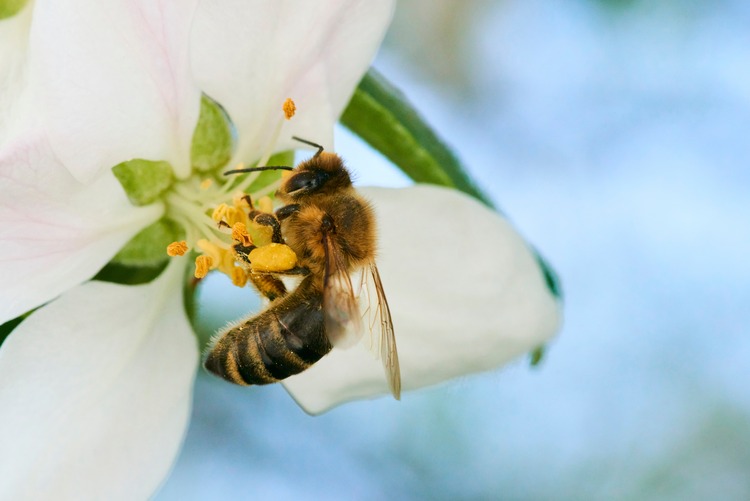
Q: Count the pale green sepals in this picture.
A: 4